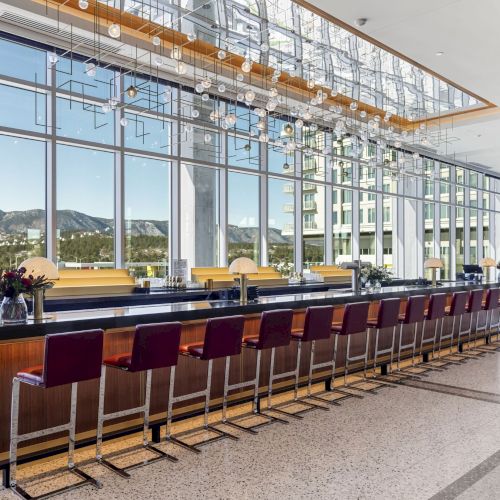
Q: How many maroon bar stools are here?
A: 12